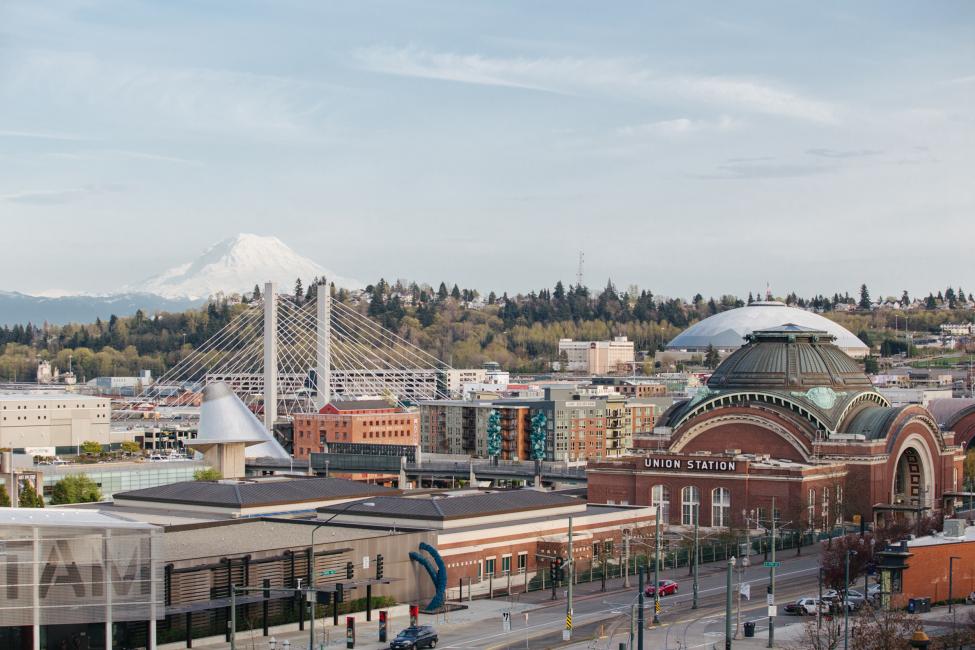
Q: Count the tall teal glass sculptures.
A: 2